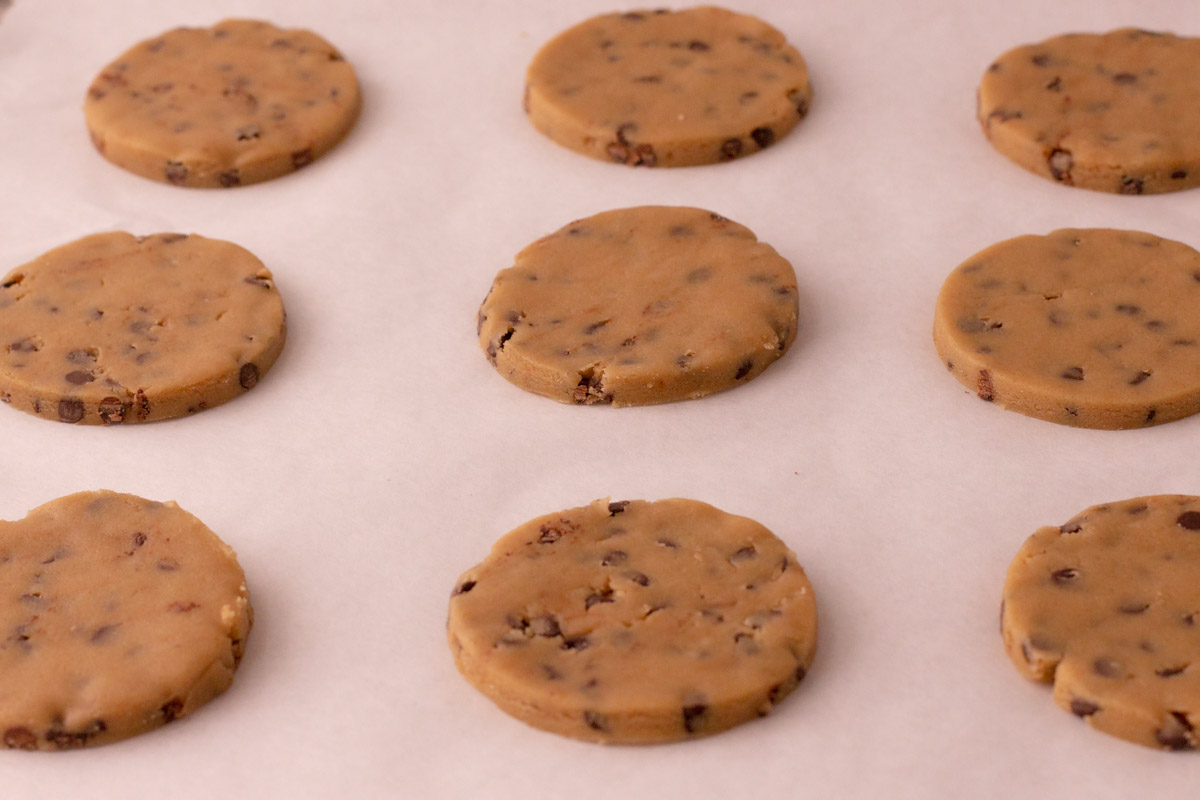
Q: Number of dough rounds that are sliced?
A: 9